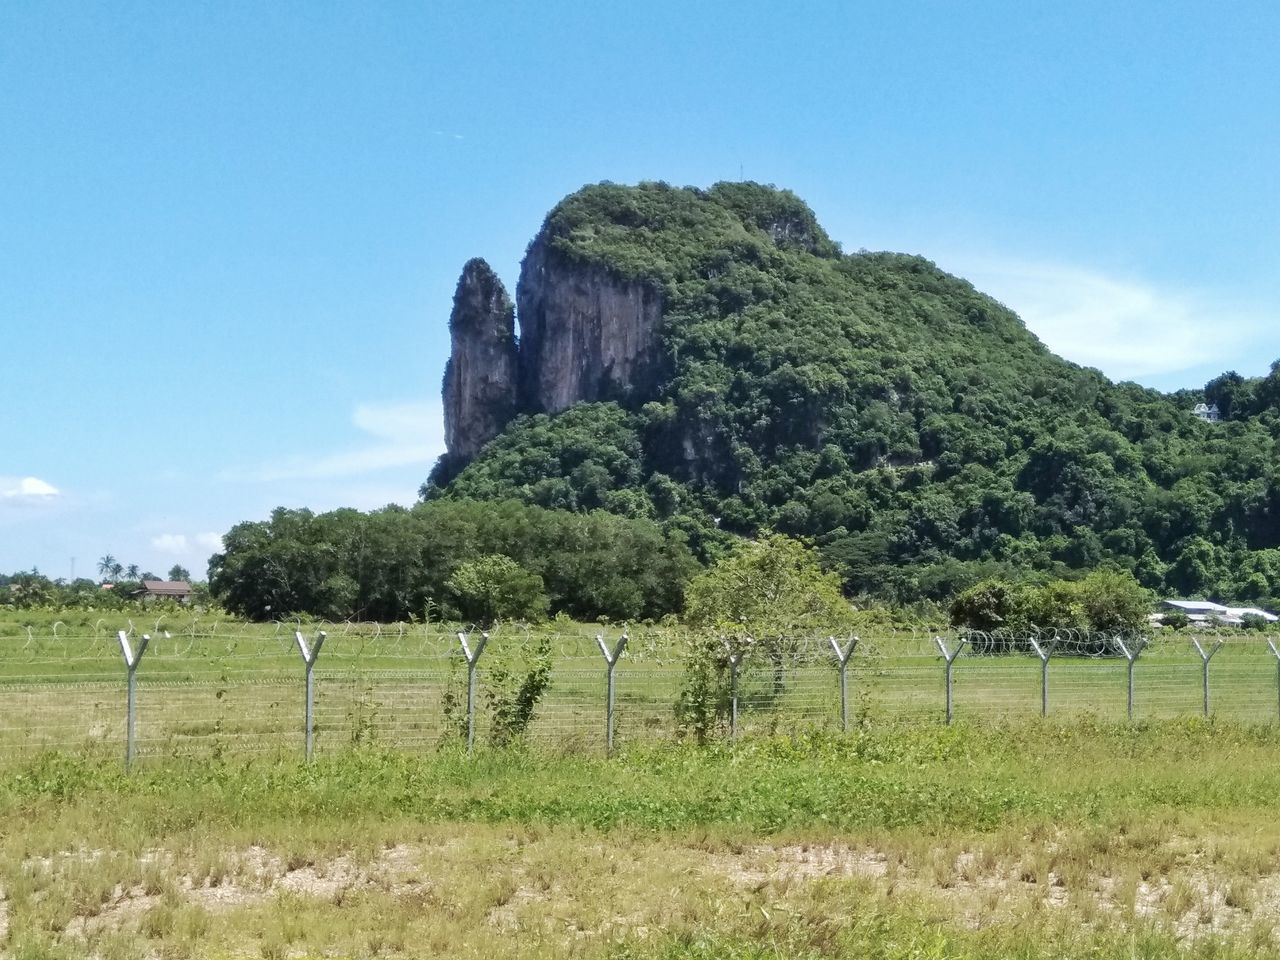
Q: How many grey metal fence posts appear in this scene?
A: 11